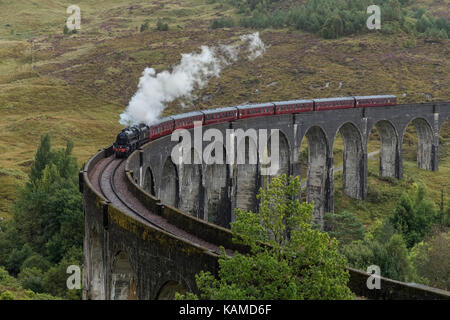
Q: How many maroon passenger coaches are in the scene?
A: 7